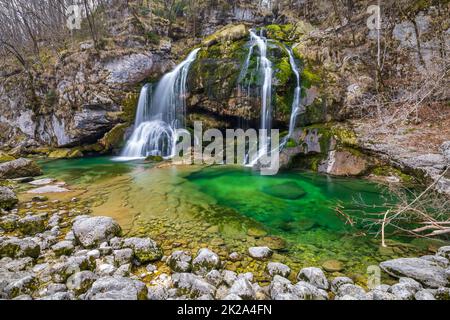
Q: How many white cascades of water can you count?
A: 3